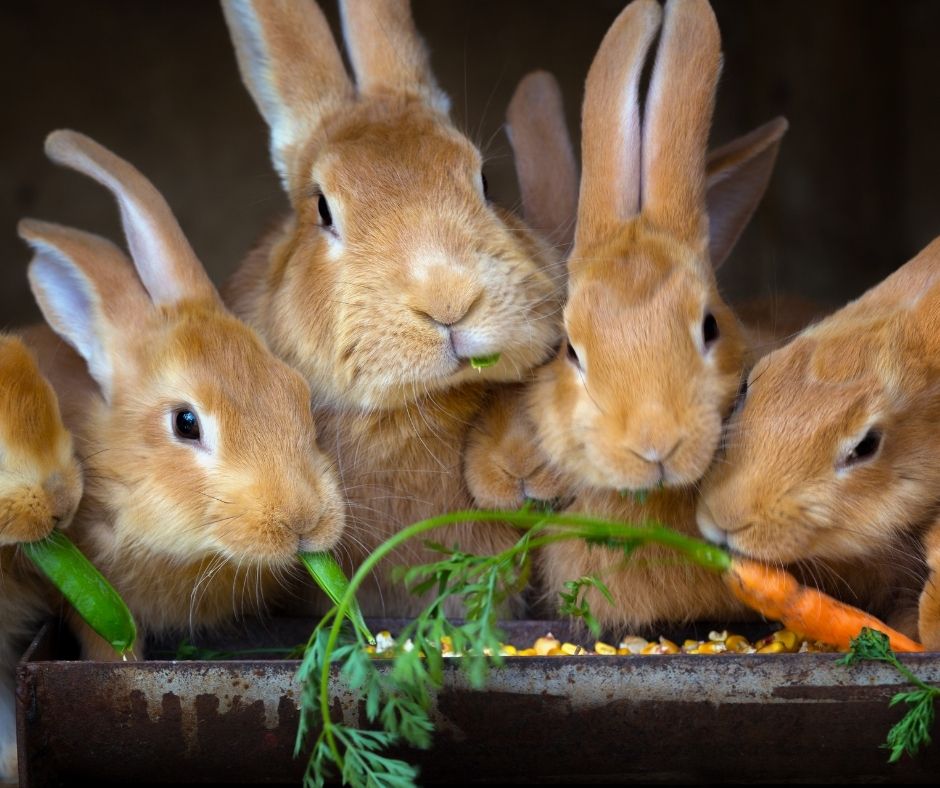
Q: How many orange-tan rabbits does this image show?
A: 6